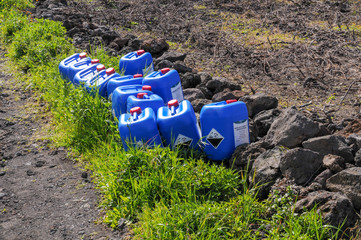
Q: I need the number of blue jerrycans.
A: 12